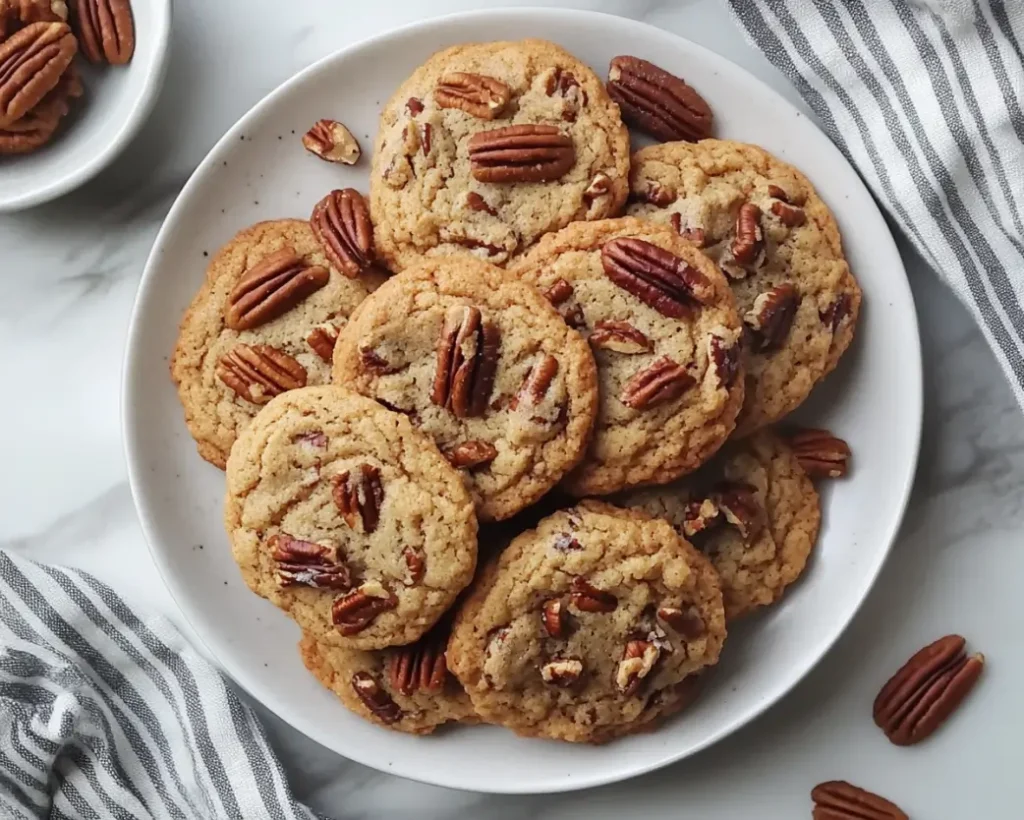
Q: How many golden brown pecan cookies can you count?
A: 9